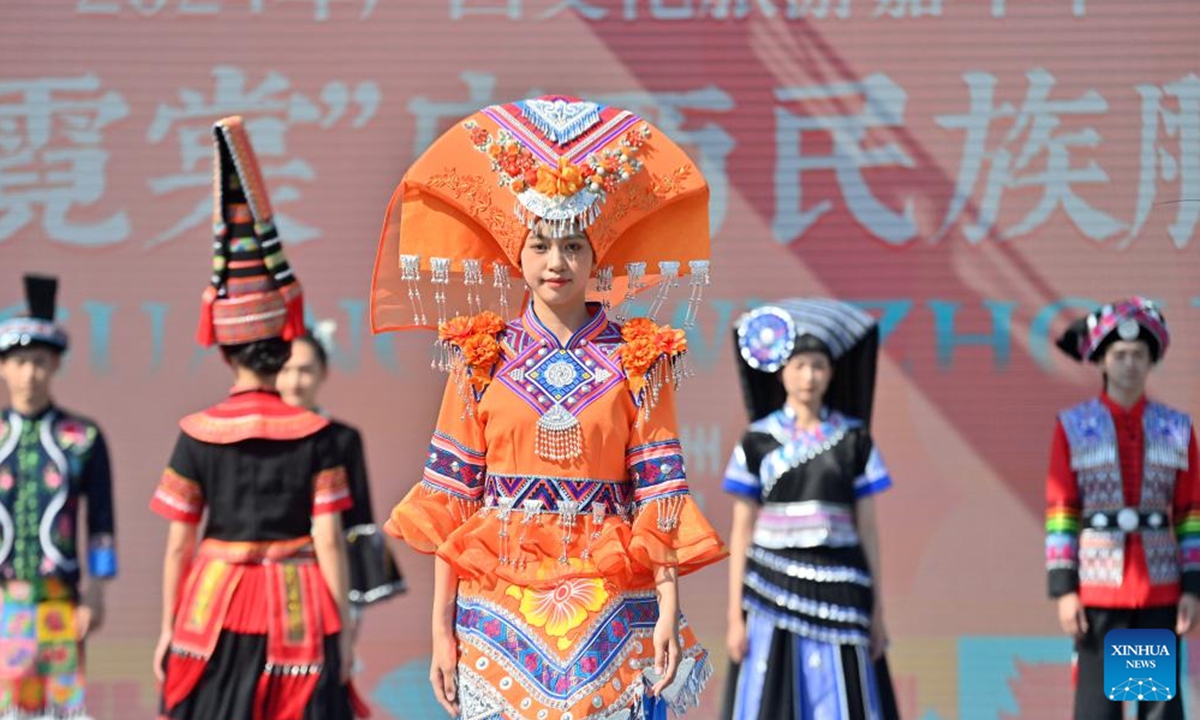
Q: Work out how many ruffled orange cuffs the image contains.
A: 2